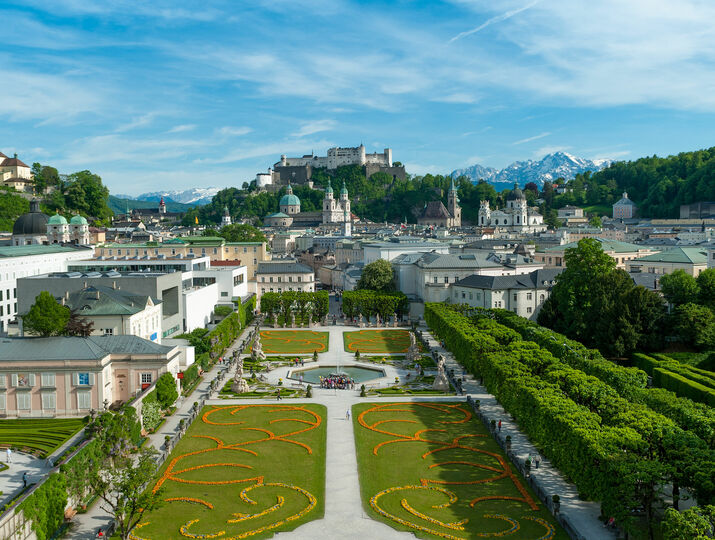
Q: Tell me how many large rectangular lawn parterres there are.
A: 4